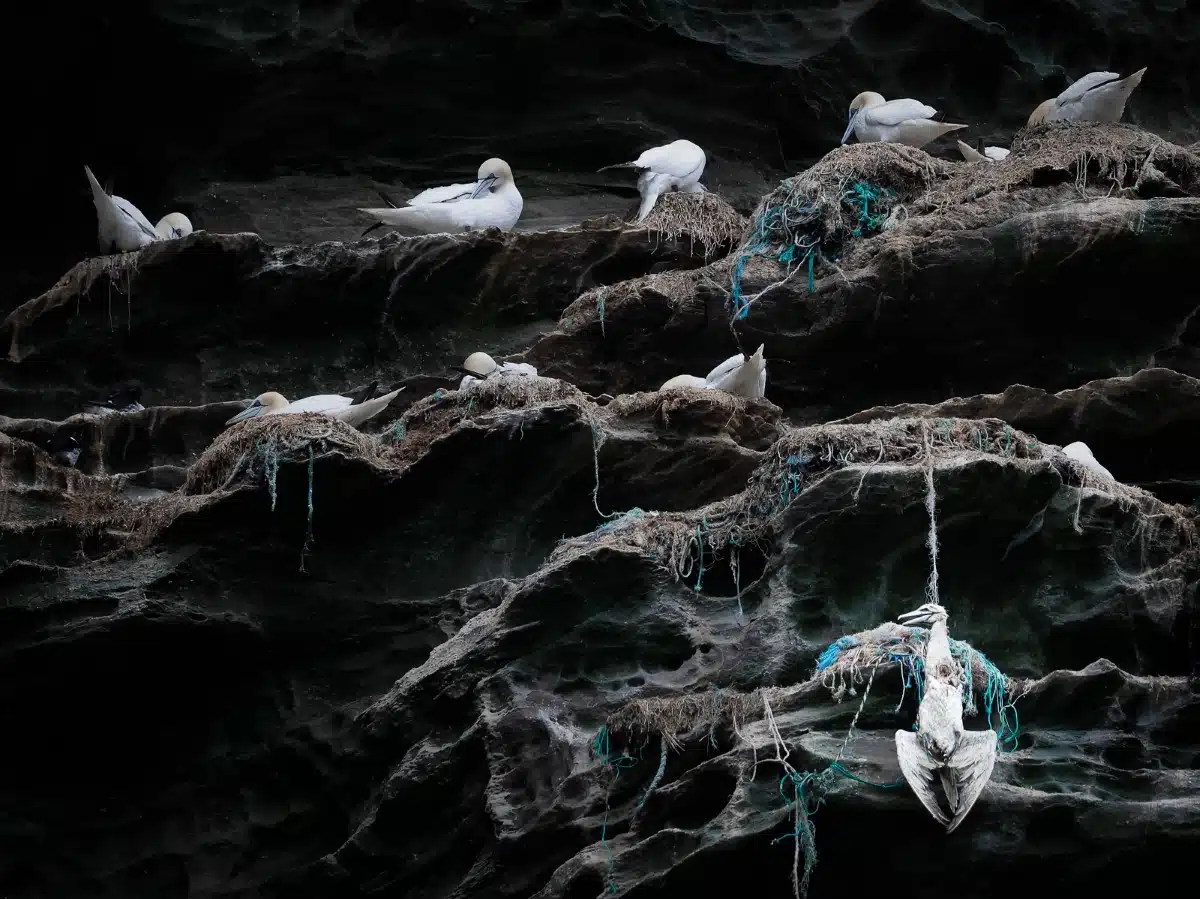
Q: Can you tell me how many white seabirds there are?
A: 11